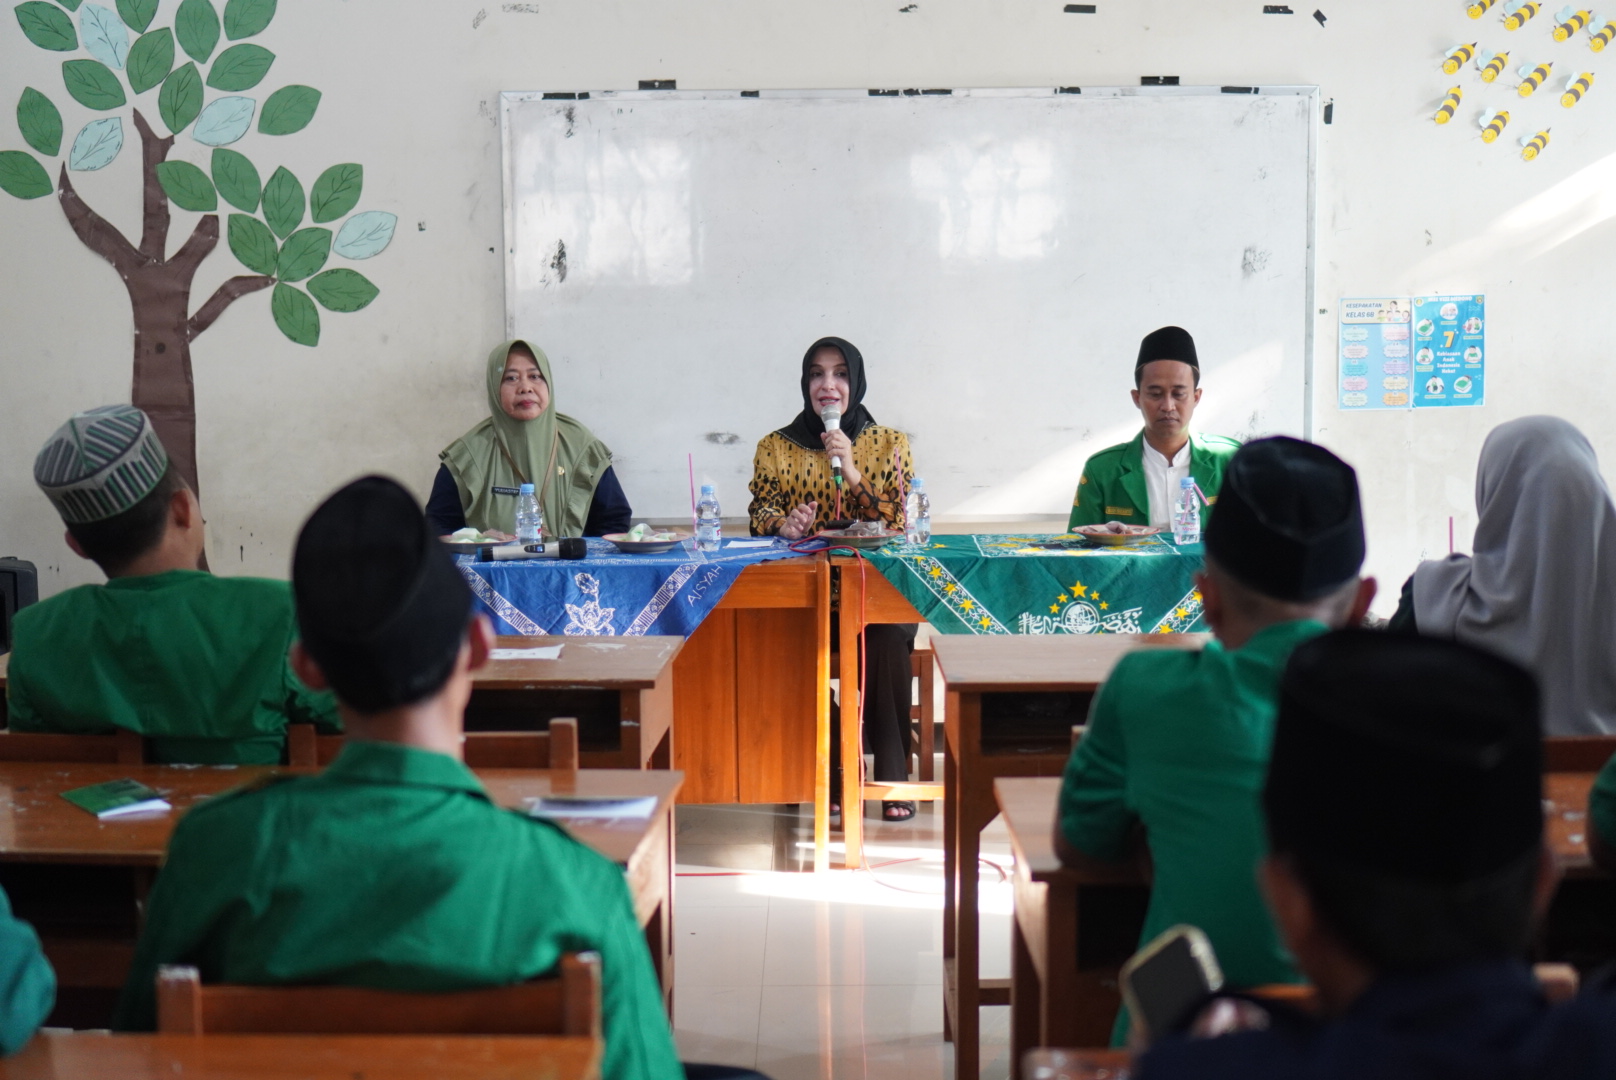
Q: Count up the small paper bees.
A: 11